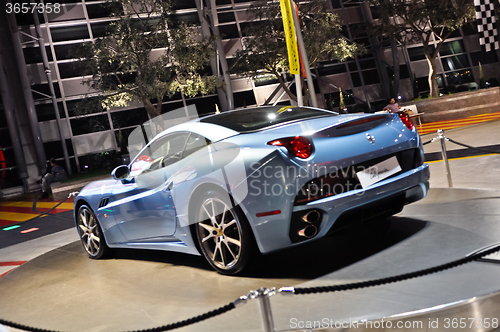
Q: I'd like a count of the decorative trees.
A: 3